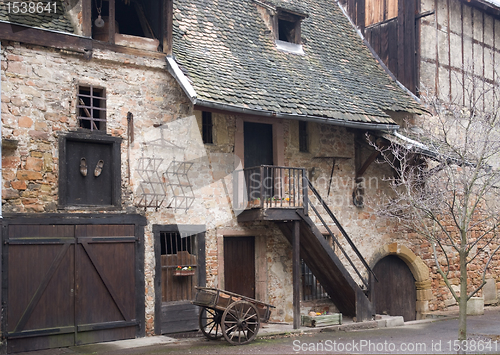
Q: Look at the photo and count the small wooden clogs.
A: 2